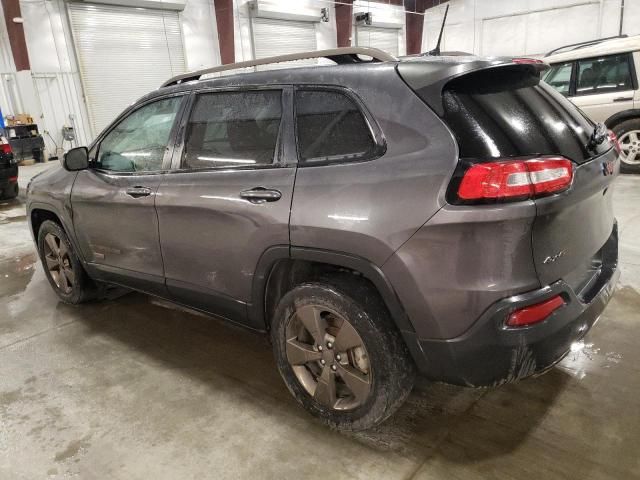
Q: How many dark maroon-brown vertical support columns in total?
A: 4